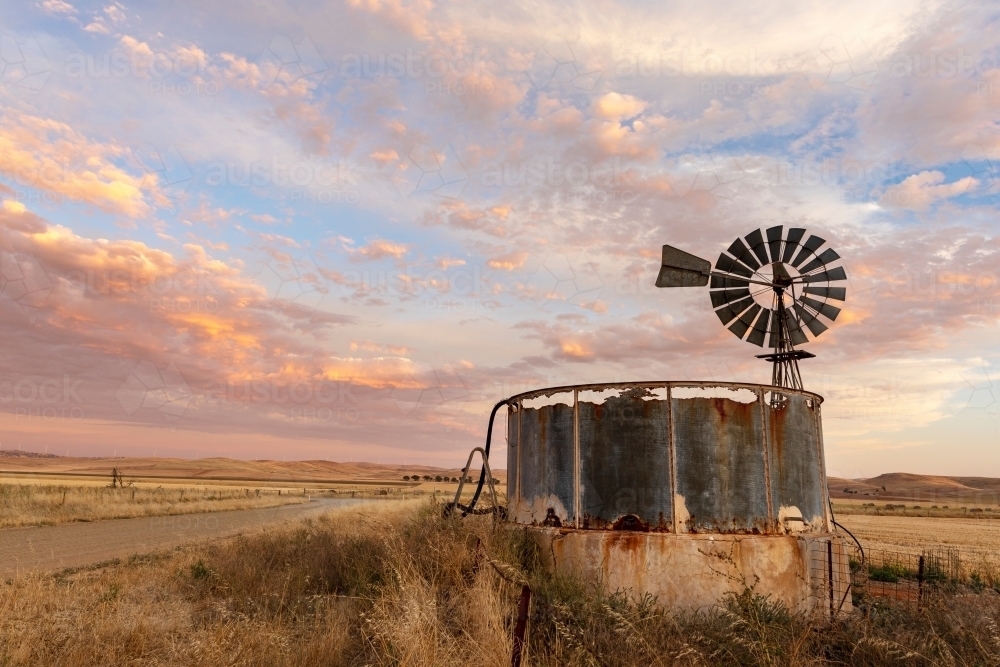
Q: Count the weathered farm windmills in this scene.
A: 1